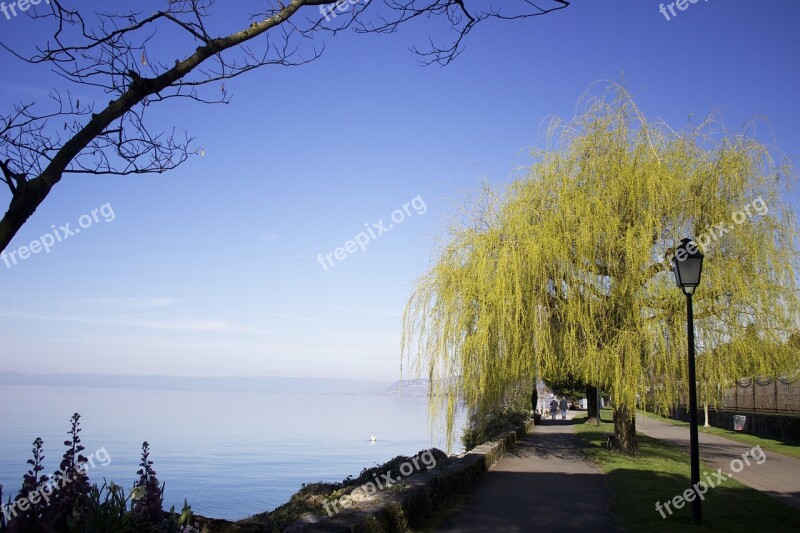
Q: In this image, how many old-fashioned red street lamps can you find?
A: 0